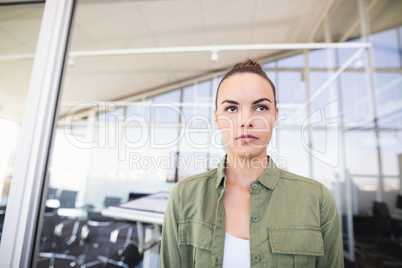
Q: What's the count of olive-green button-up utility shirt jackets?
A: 1